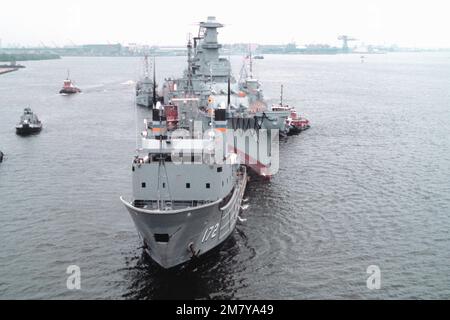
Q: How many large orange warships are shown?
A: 0